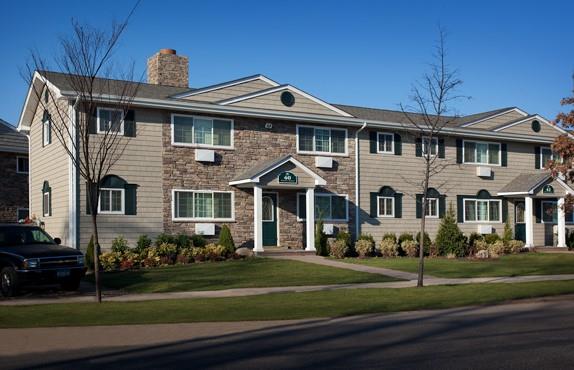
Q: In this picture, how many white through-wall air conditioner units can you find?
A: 6